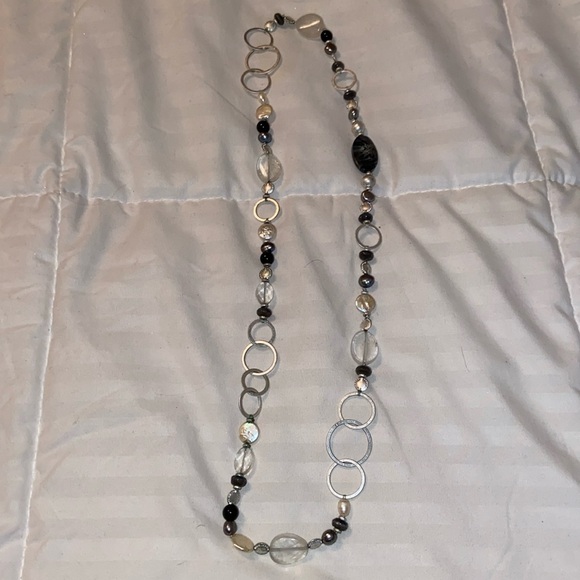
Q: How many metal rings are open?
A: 13